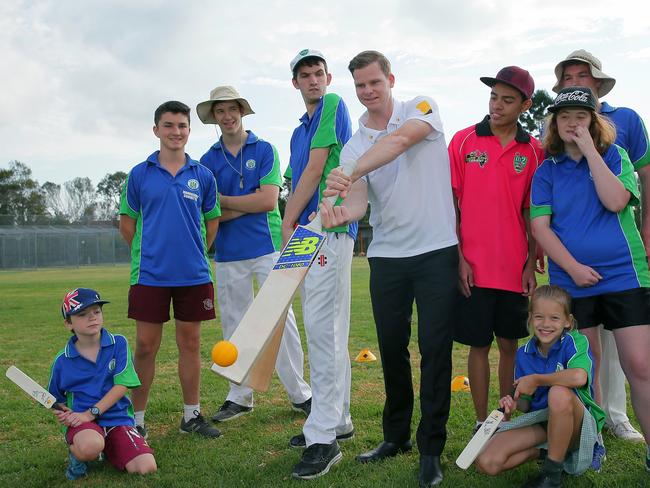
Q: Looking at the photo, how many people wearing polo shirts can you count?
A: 9